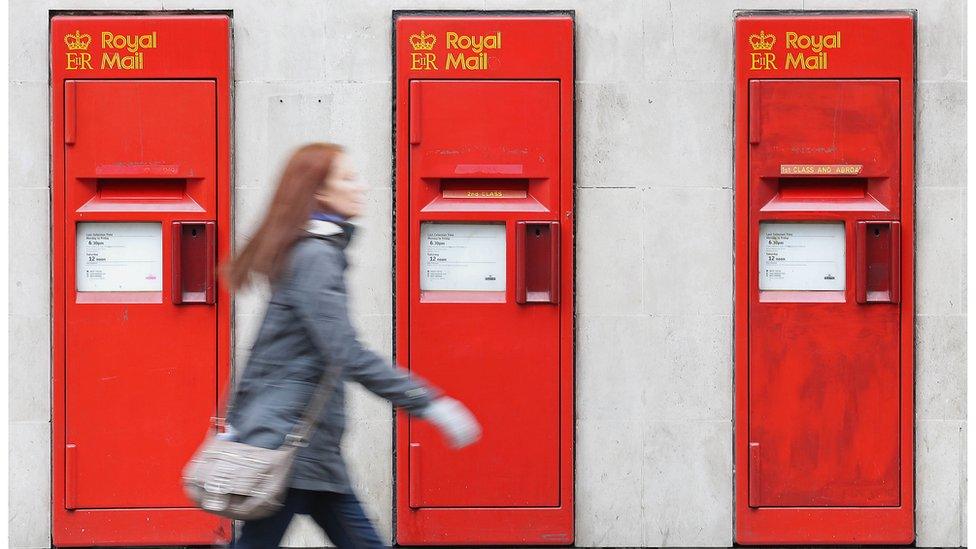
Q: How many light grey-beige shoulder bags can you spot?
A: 1